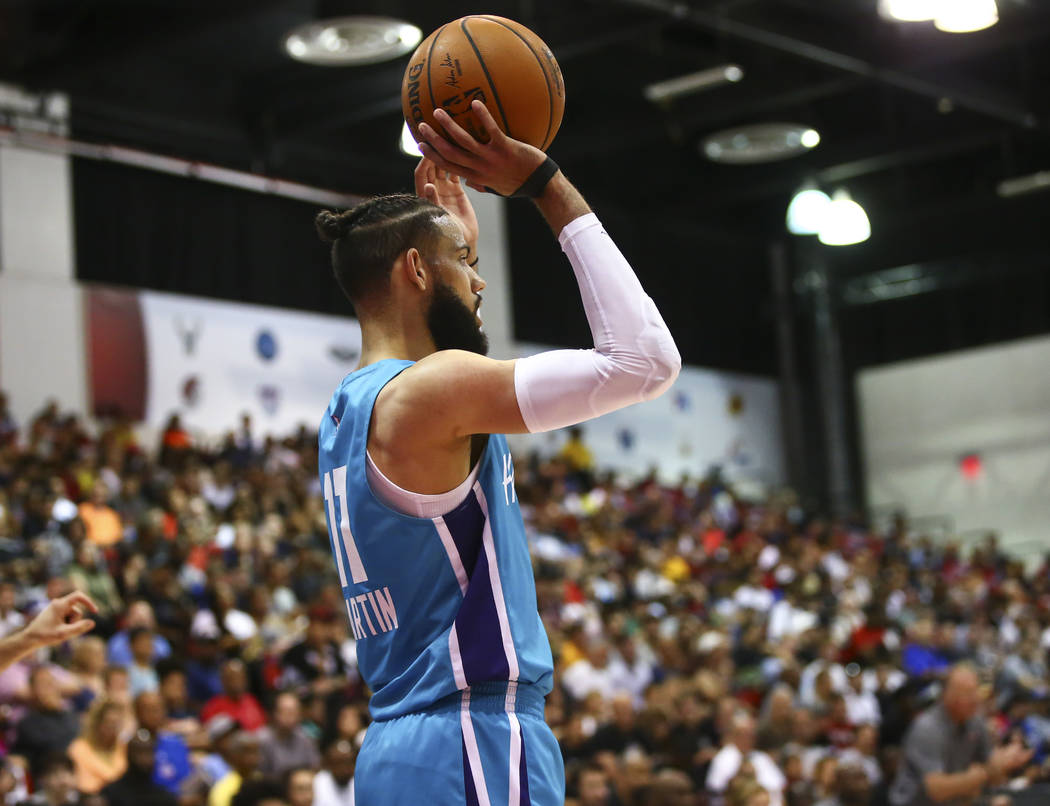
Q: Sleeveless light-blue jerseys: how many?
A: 1